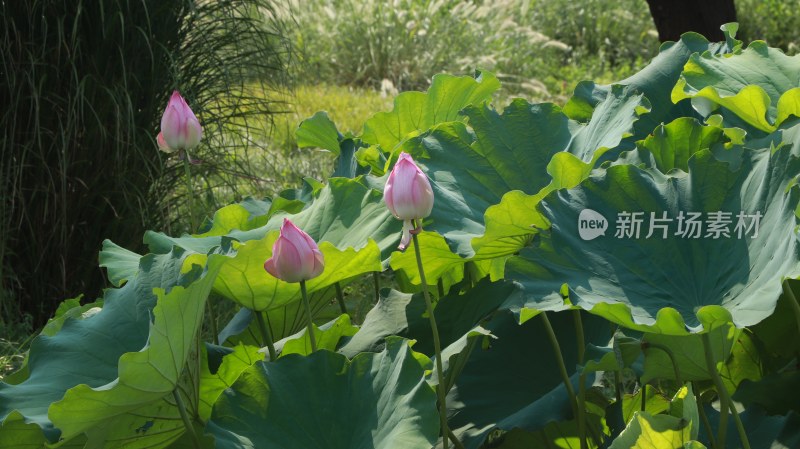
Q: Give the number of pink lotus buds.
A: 3